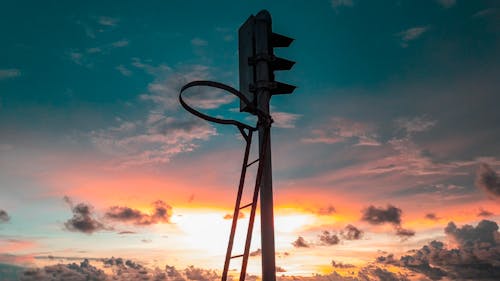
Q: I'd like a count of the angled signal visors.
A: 3